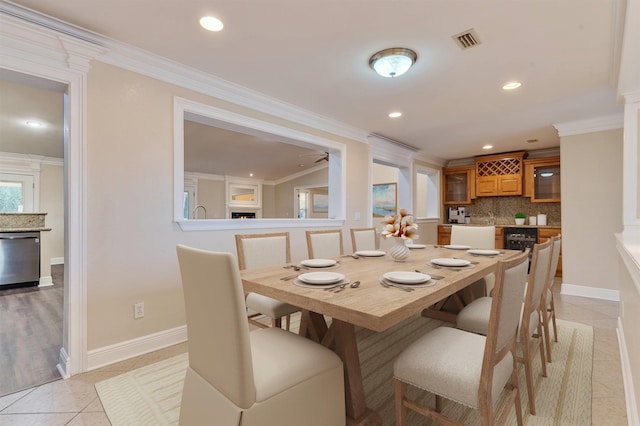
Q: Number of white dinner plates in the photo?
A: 8